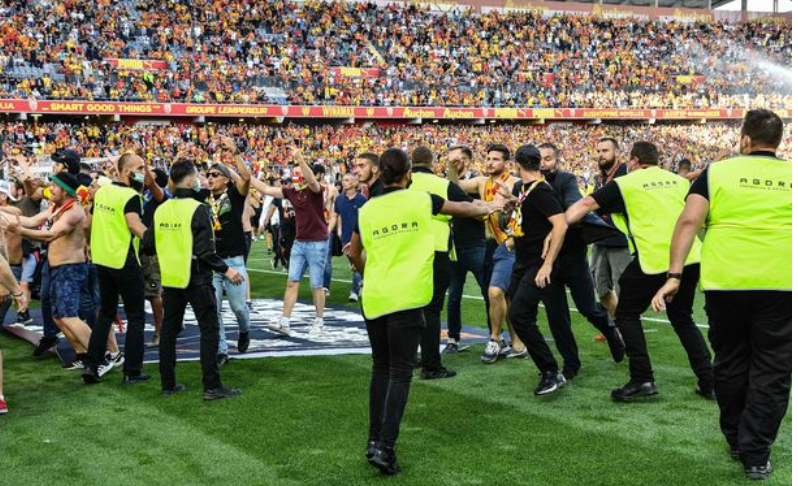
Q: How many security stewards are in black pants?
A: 6